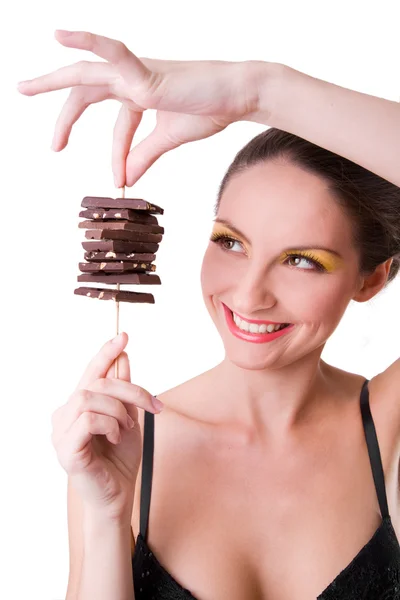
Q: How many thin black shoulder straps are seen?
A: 2